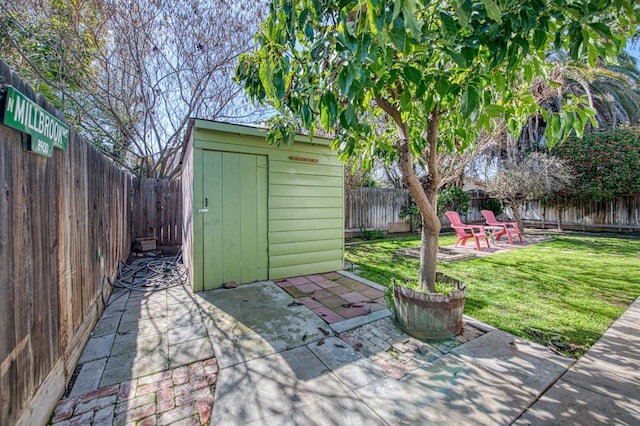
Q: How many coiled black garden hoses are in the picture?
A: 1